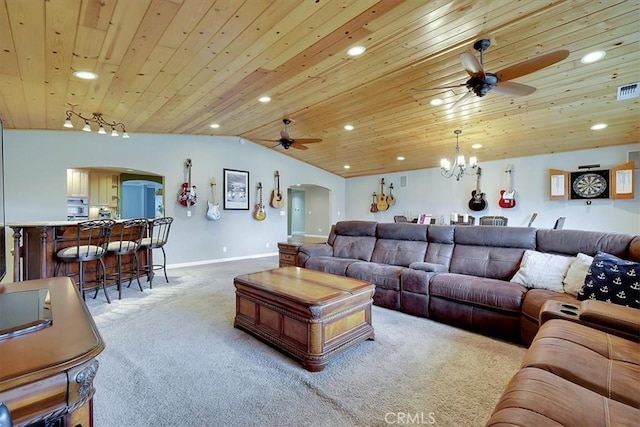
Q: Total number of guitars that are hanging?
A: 9